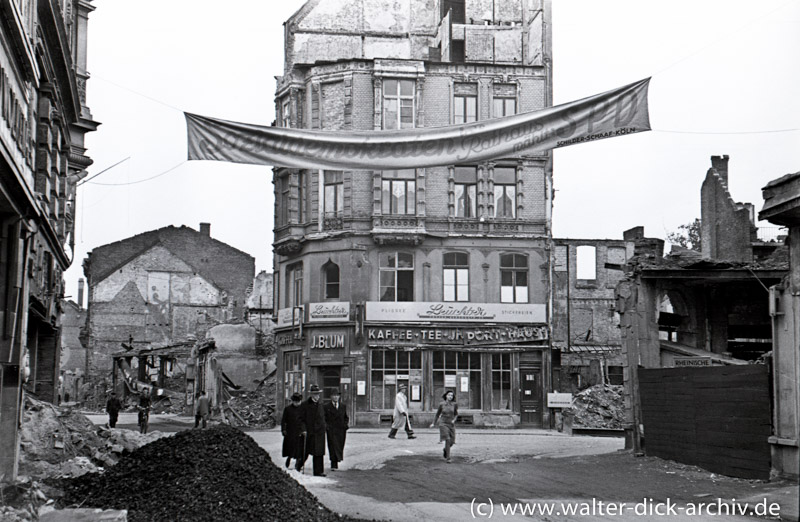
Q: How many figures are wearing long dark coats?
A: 3